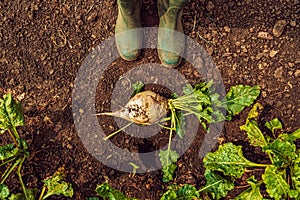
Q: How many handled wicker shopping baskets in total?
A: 0